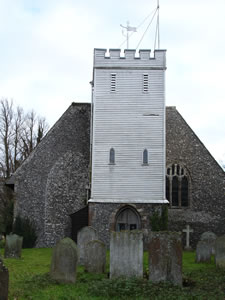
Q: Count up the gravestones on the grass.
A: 11